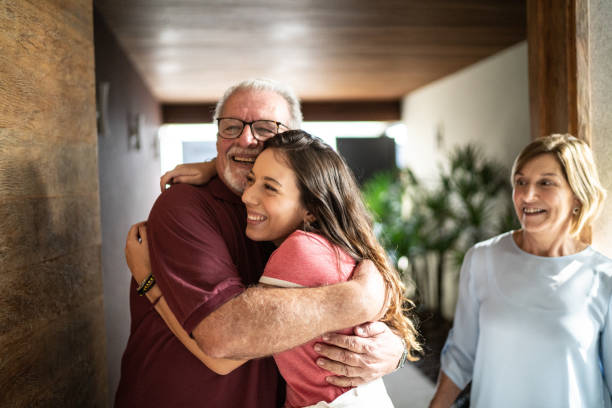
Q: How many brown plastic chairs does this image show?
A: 0